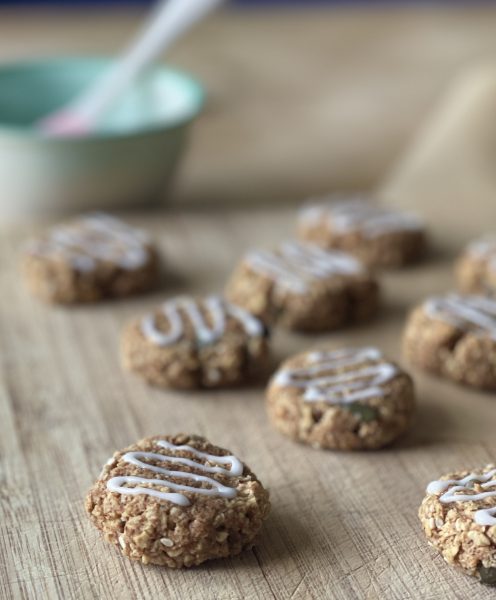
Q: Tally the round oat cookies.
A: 9